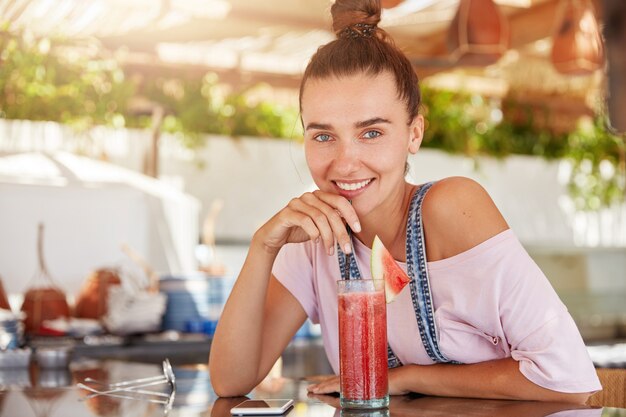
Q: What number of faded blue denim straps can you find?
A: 2